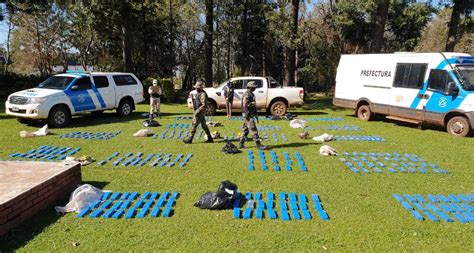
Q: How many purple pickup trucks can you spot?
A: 0